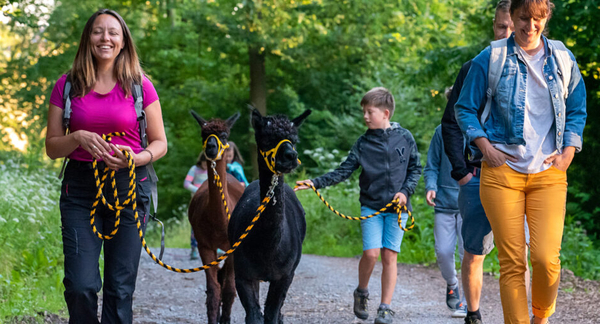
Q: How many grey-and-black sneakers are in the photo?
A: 2